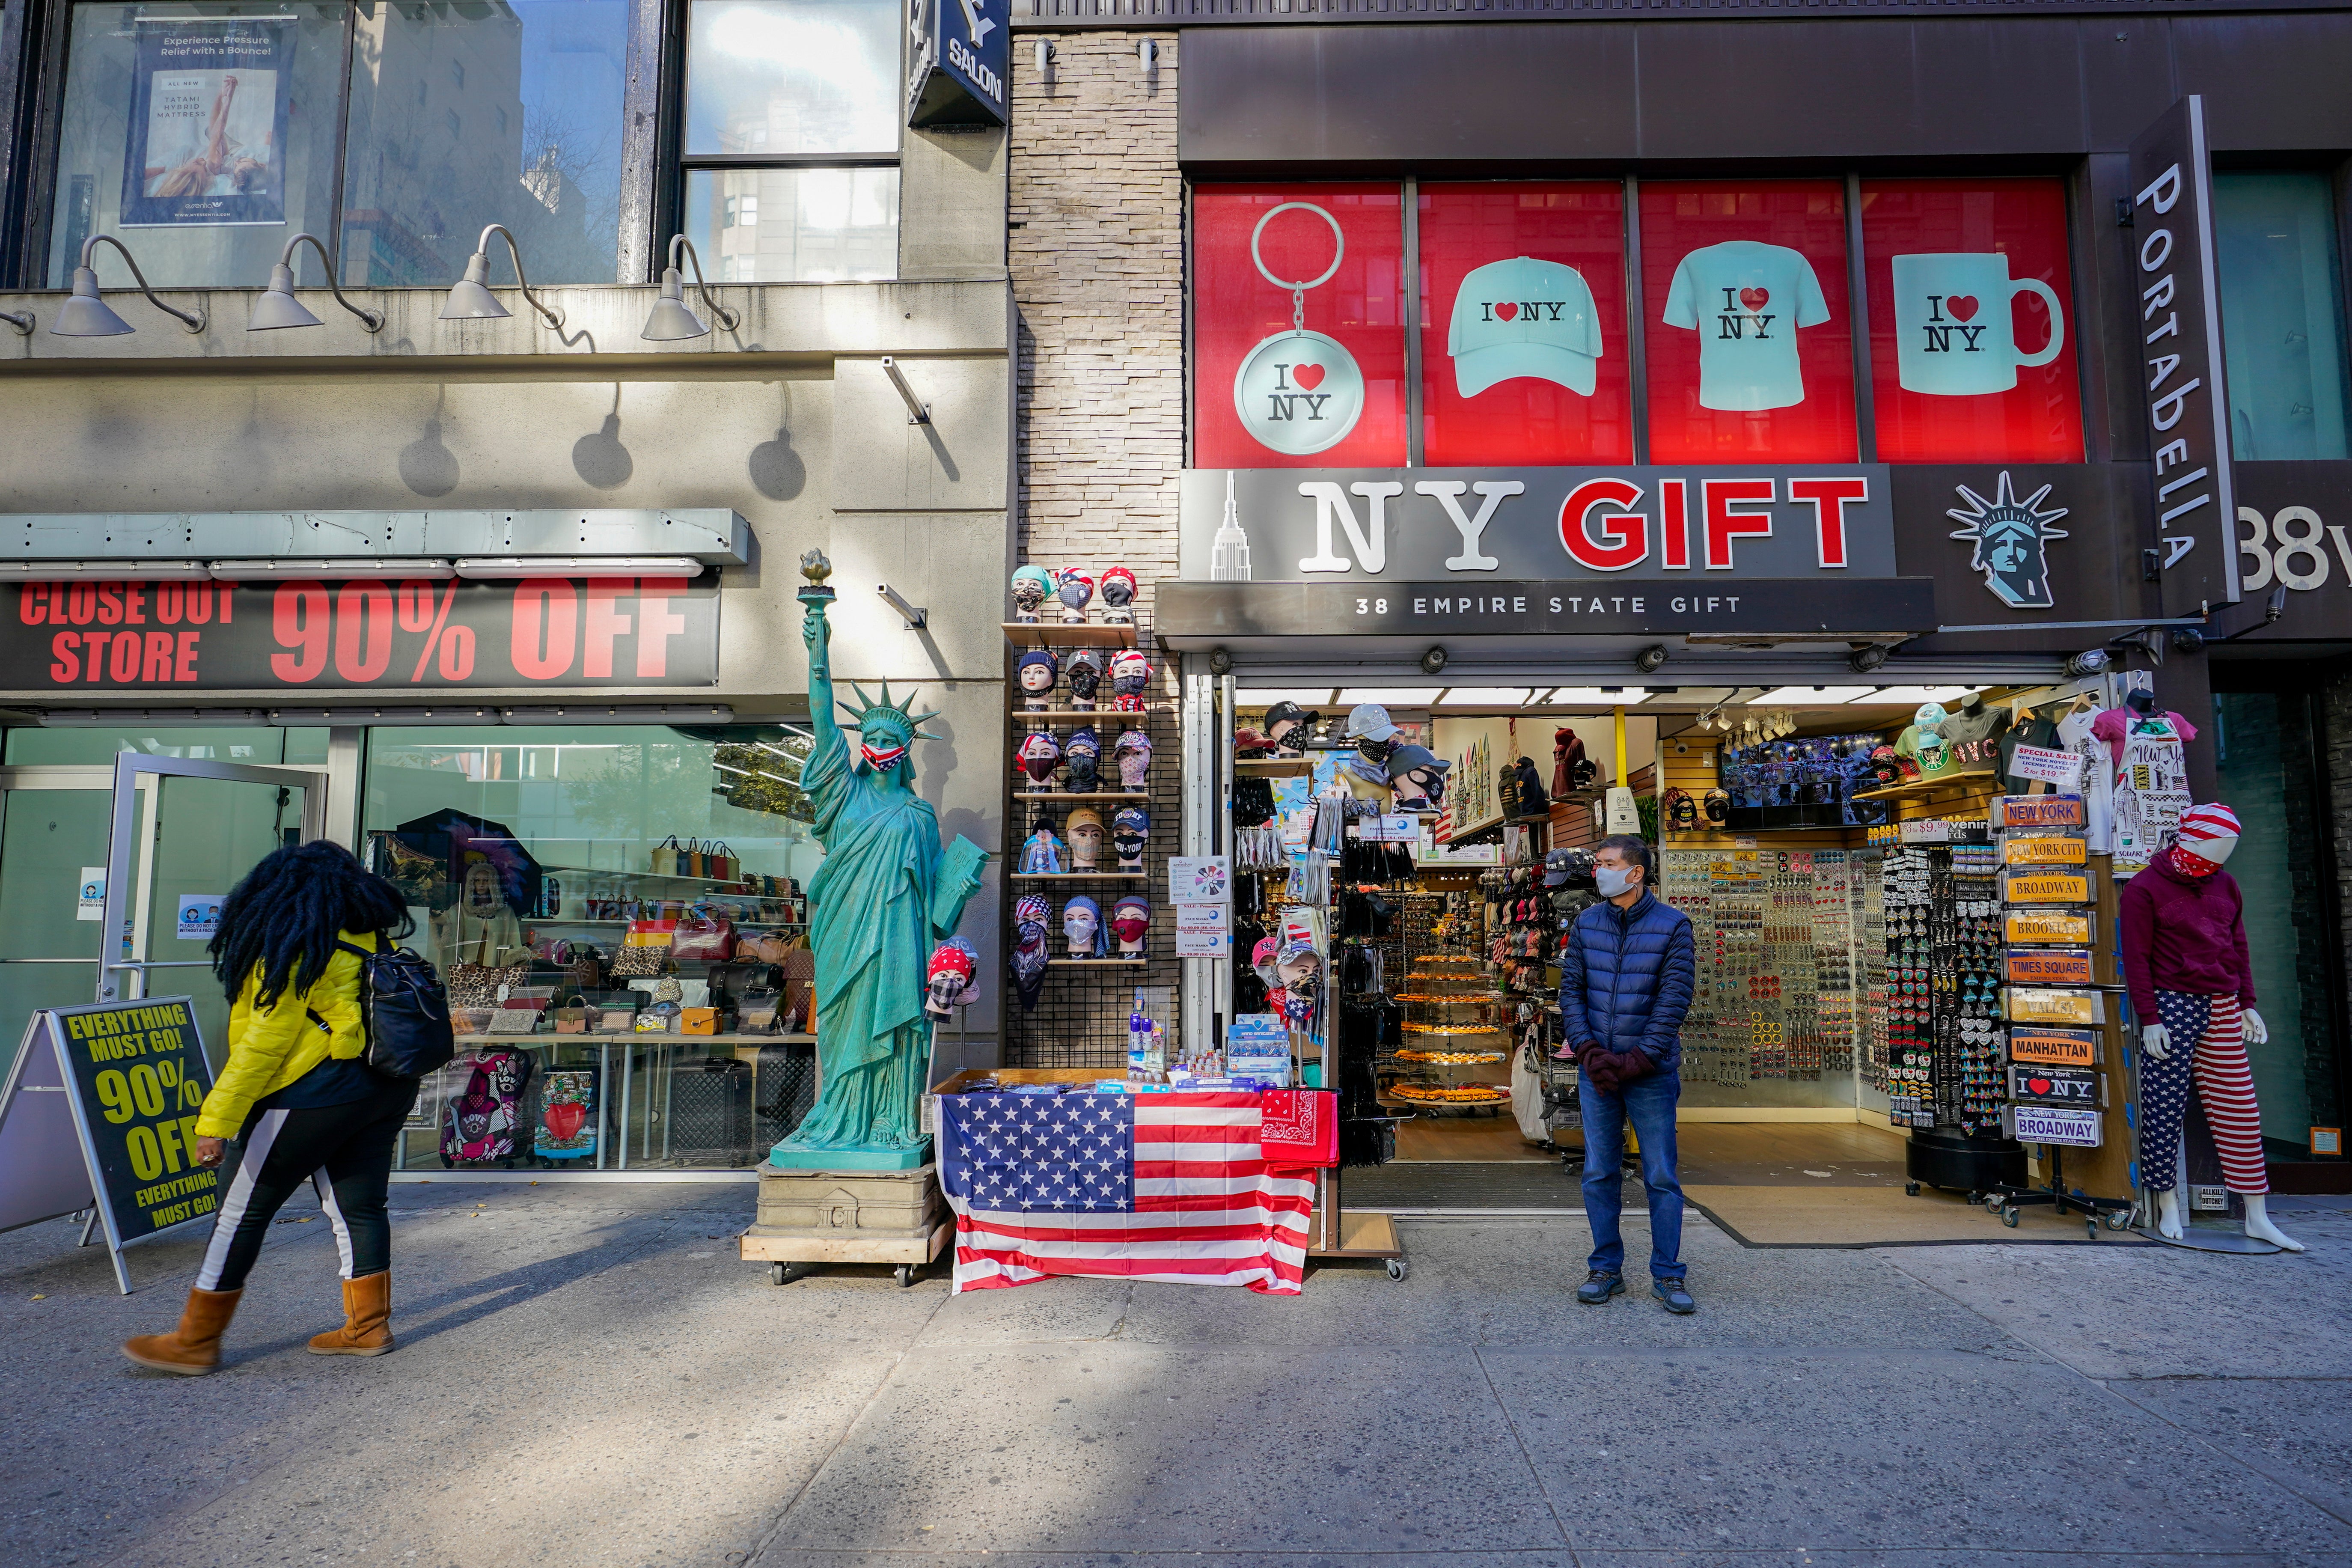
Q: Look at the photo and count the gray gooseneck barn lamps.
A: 4